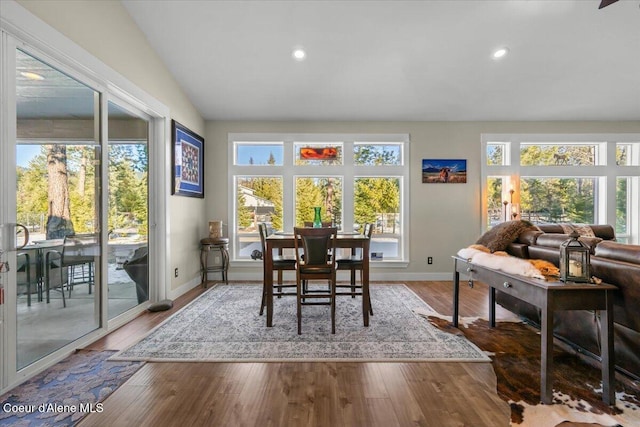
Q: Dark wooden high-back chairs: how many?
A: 4